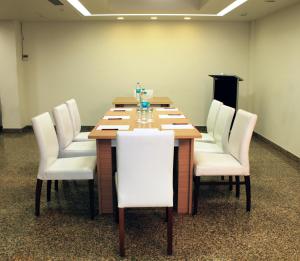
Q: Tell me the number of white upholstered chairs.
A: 7